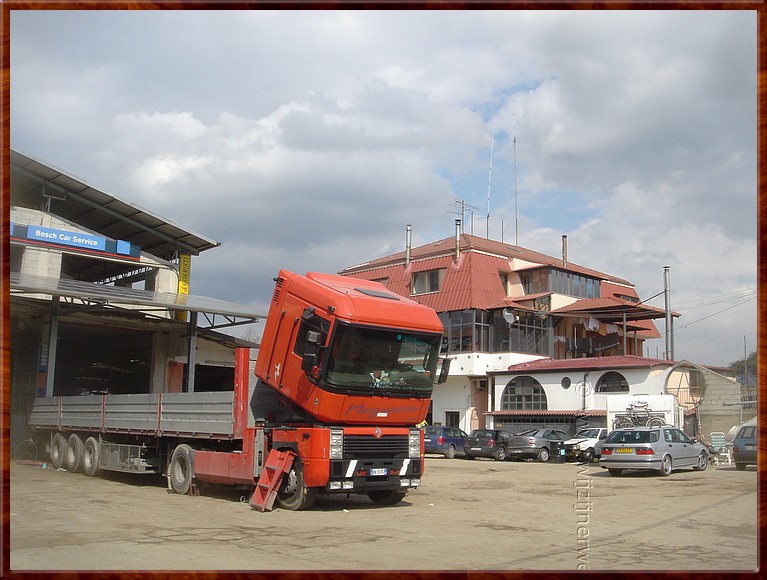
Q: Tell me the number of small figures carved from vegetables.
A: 0